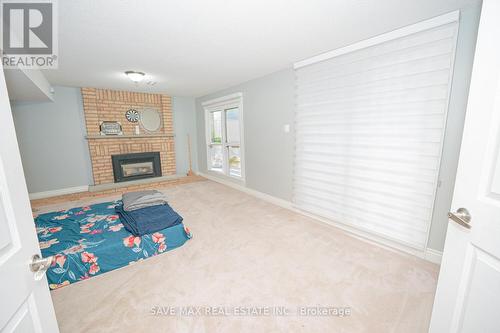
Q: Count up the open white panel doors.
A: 2